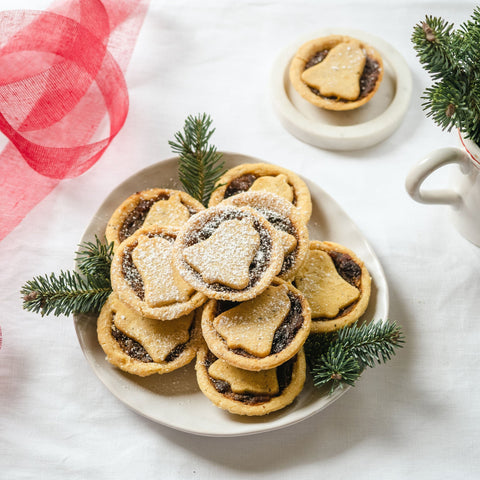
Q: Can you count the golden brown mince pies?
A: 10